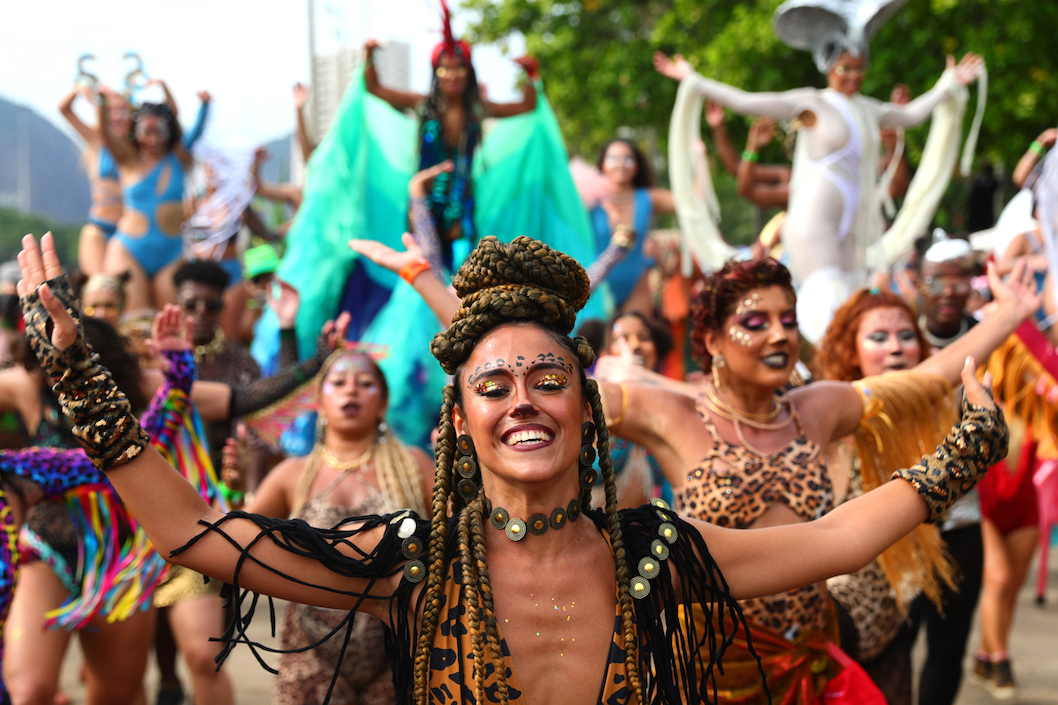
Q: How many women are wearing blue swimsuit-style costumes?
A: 3